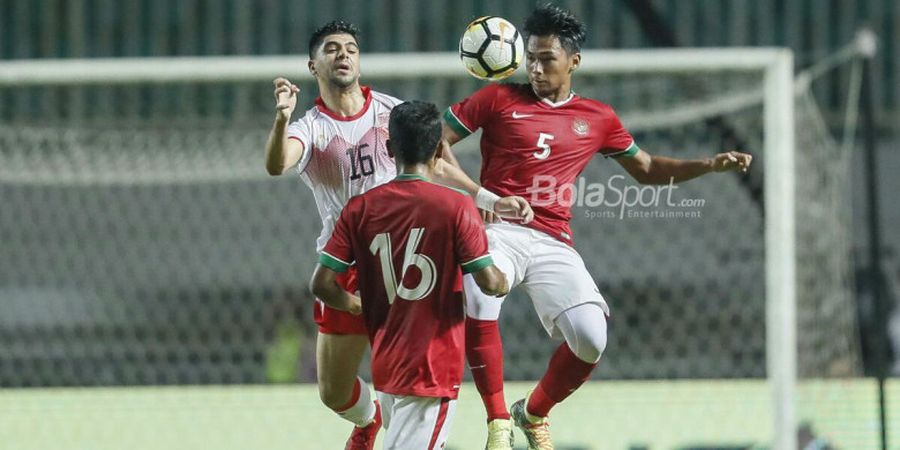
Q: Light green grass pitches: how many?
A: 1